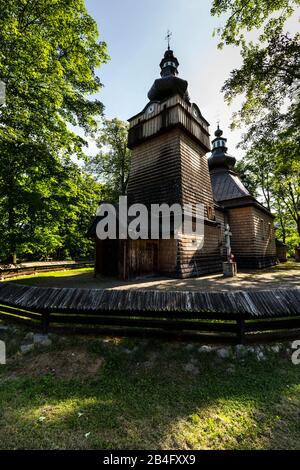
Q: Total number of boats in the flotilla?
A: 0